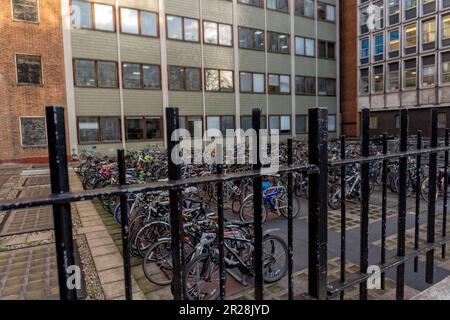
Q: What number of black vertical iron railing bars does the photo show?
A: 14